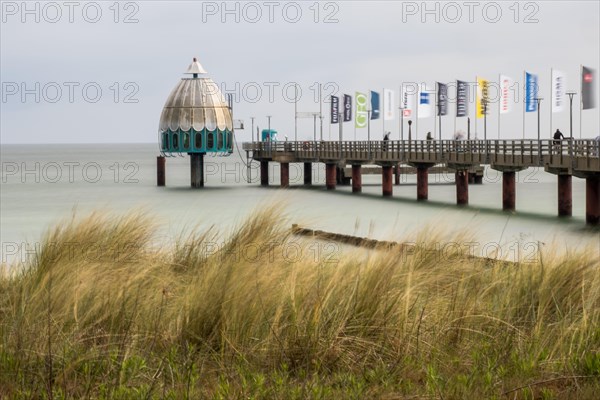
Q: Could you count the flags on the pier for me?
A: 14